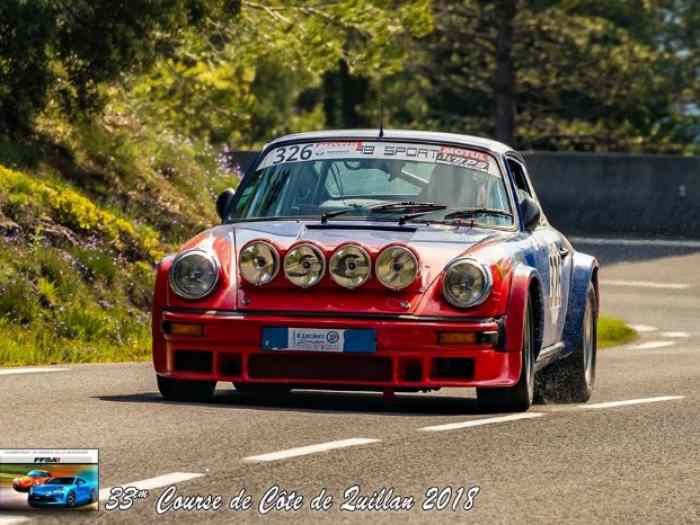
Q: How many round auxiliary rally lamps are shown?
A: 4